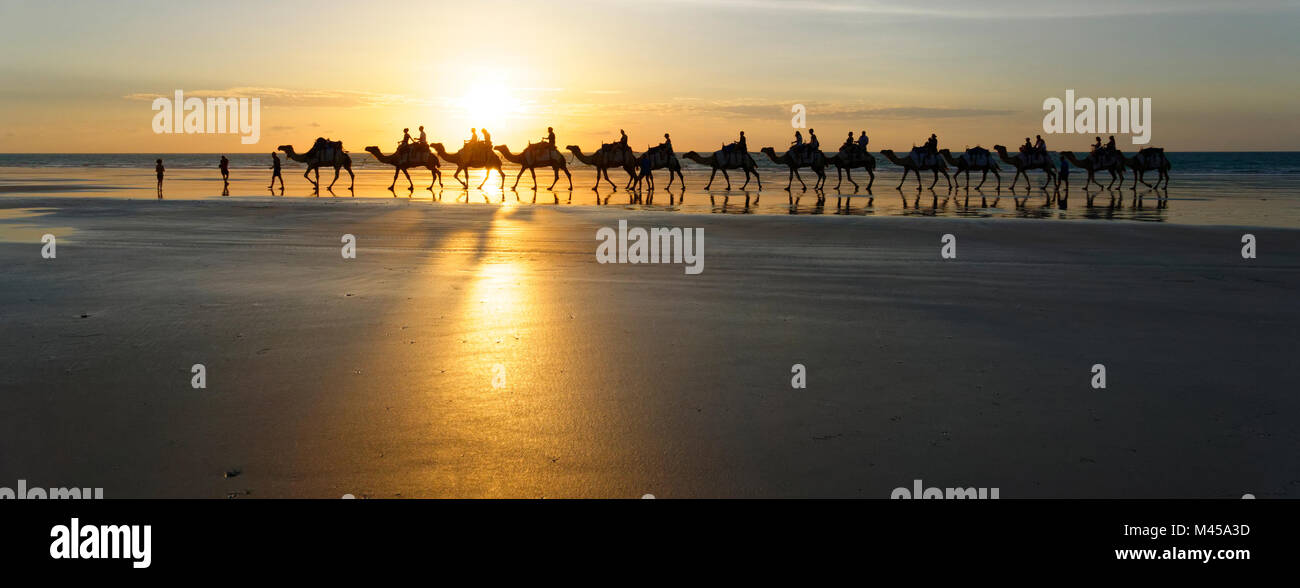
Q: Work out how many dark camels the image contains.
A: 14